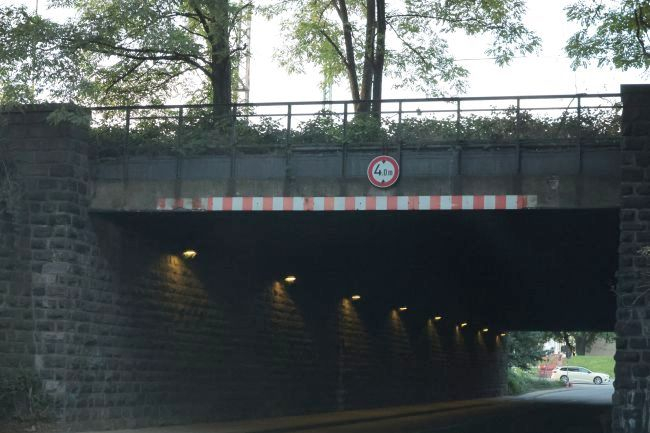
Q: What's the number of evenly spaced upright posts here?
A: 9